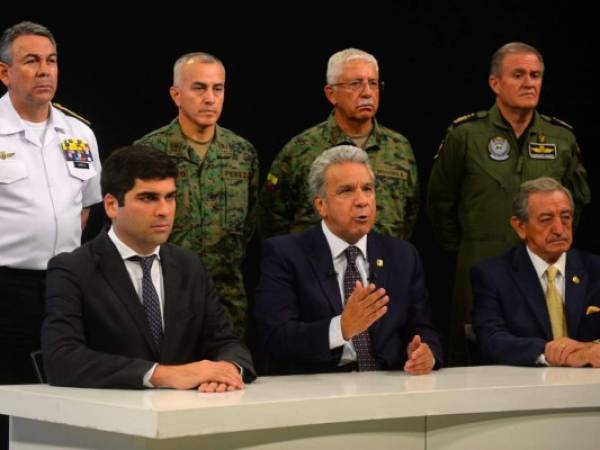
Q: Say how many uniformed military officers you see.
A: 4